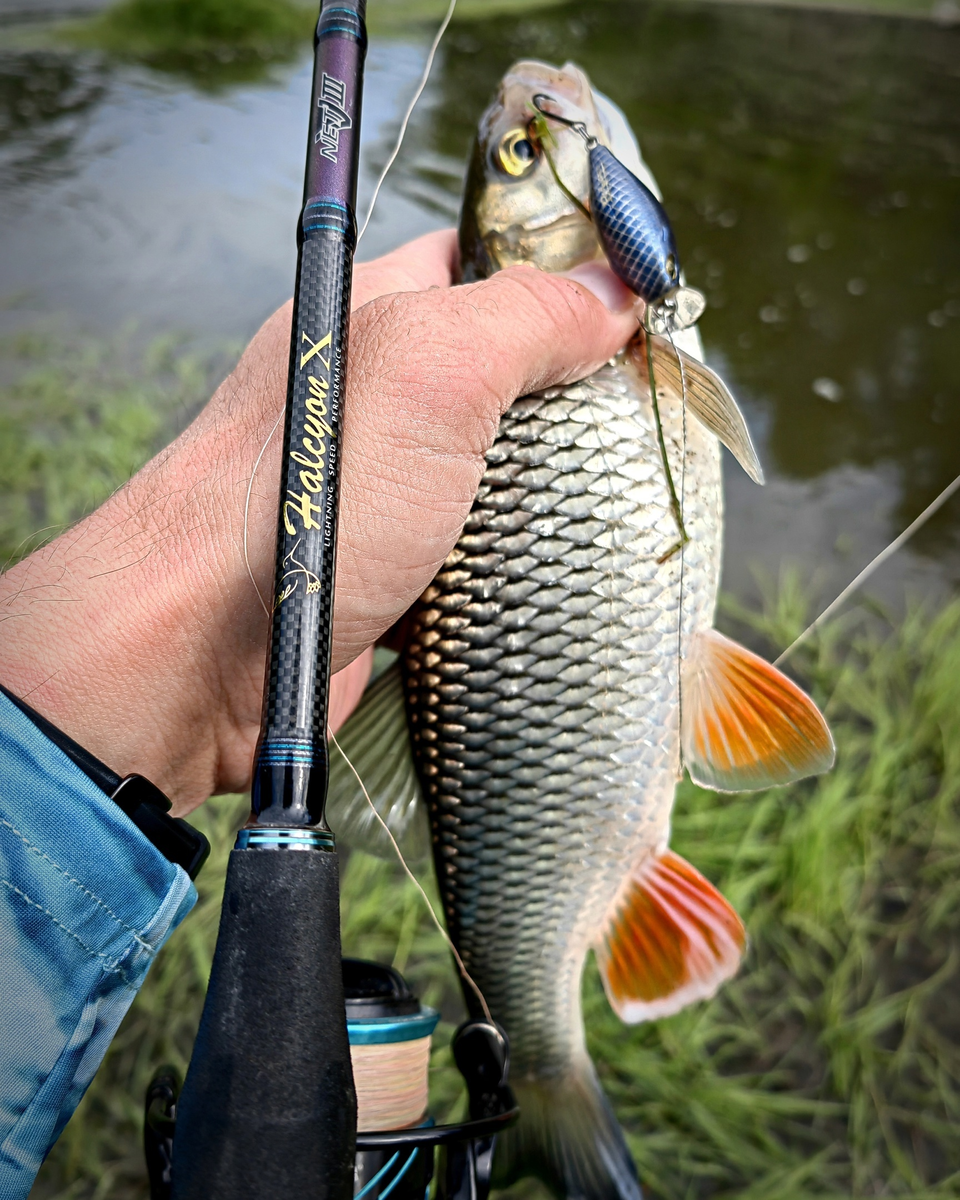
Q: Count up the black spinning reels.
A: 1